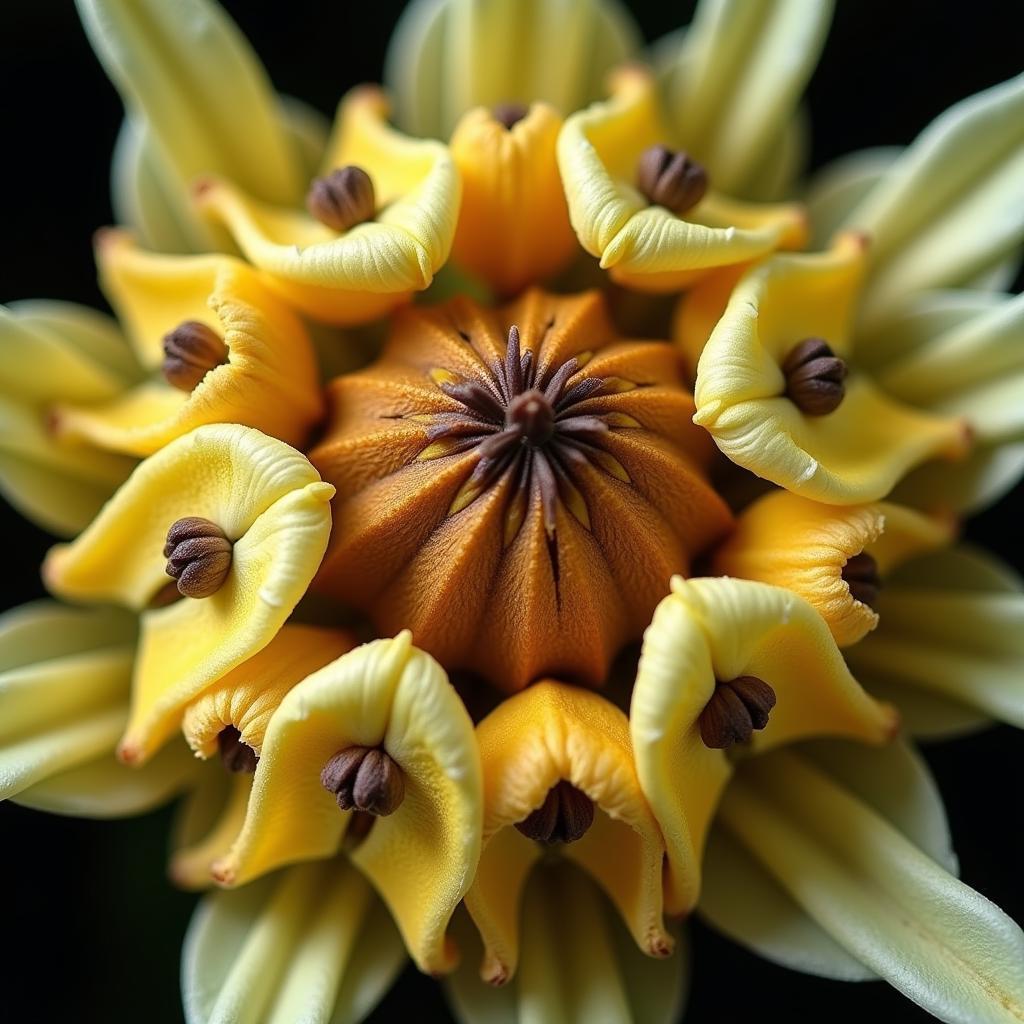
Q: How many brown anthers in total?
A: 11